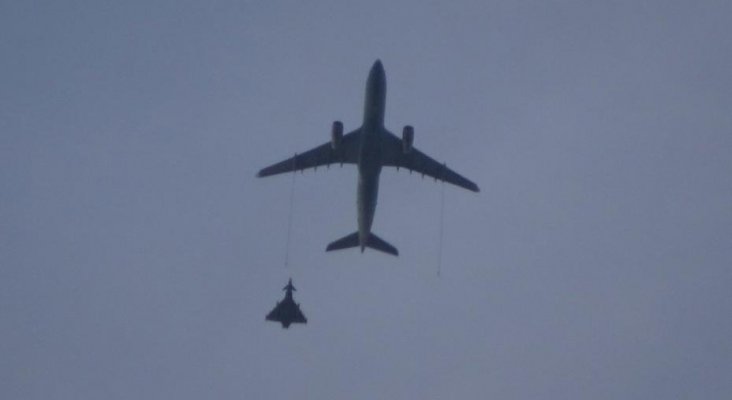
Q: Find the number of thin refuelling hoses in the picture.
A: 2